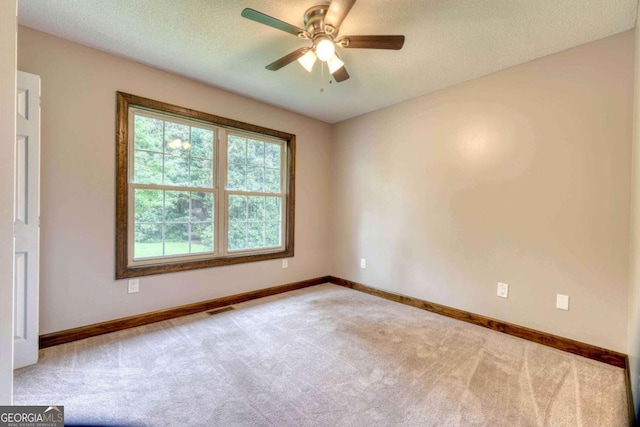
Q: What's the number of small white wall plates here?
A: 5